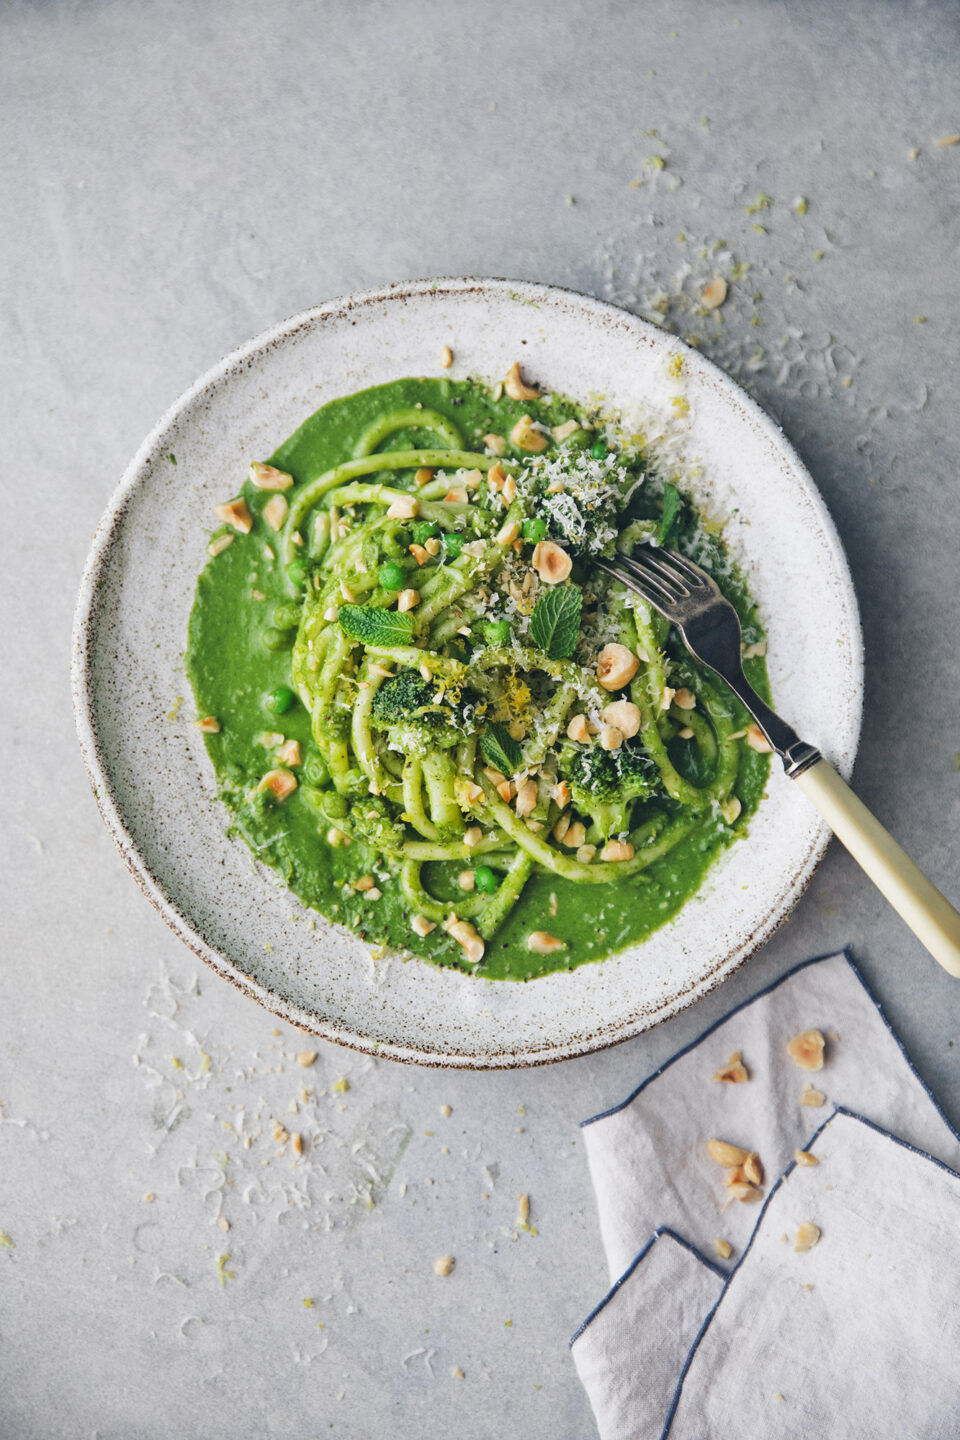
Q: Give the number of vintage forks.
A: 1